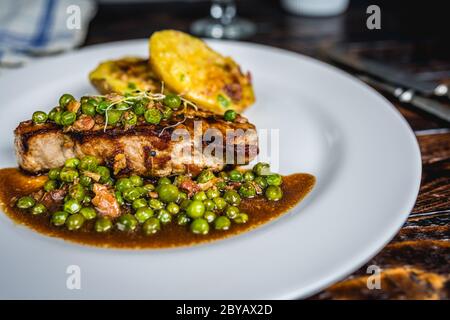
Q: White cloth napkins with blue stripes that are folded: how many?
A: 1